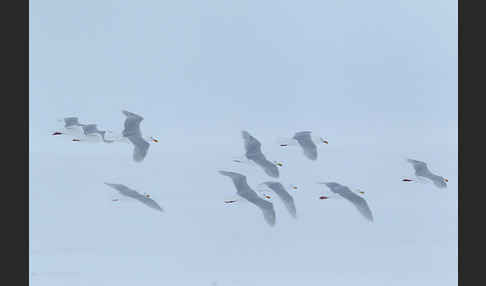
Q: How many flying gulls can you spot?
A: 10